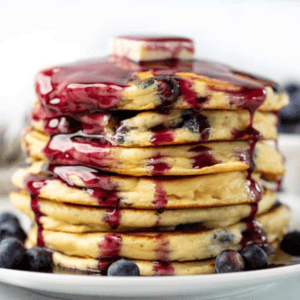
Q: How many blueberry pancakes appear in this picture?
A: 7